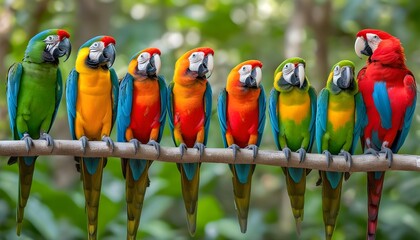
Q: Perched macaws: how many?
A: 8